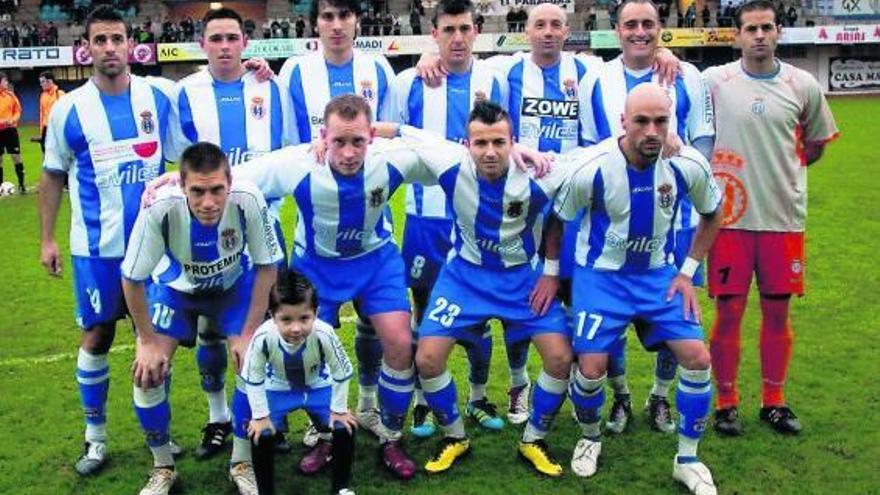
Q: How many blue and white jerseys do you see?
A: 11